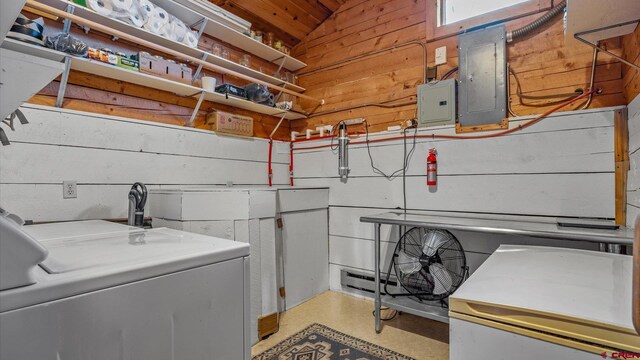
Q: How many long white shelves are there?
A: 3